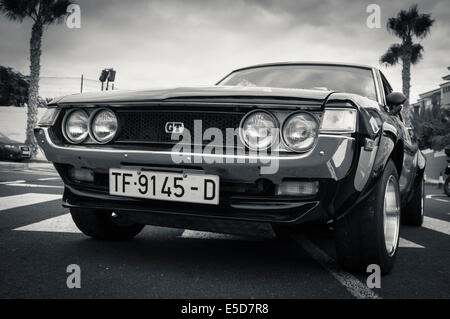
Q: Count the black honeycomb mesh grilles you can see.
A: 1